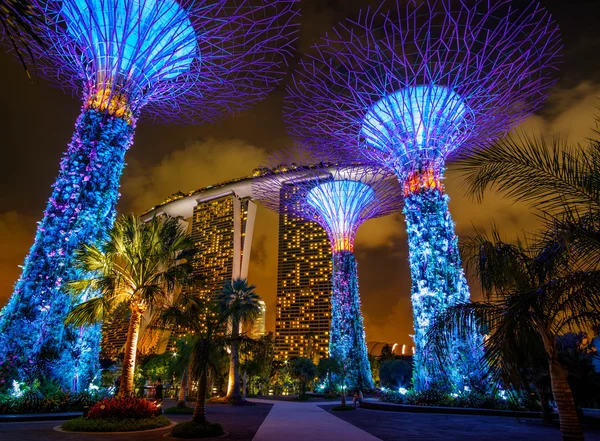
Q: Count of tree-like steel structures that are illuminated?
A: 3